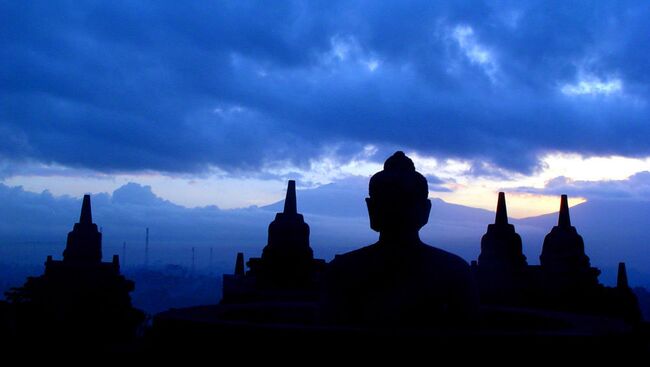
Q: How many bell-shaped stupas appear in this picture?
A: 4